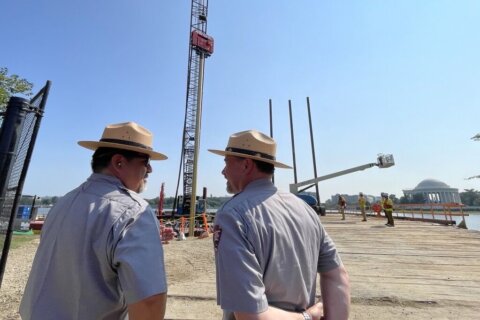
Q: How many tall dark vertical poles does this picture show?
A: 3